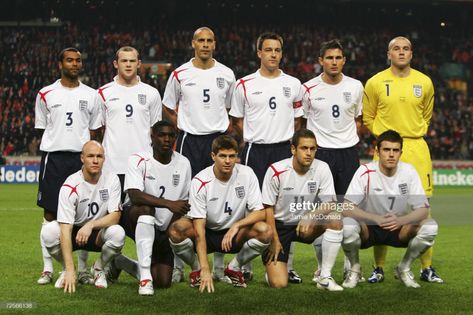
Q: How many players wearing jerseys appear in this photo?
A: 11